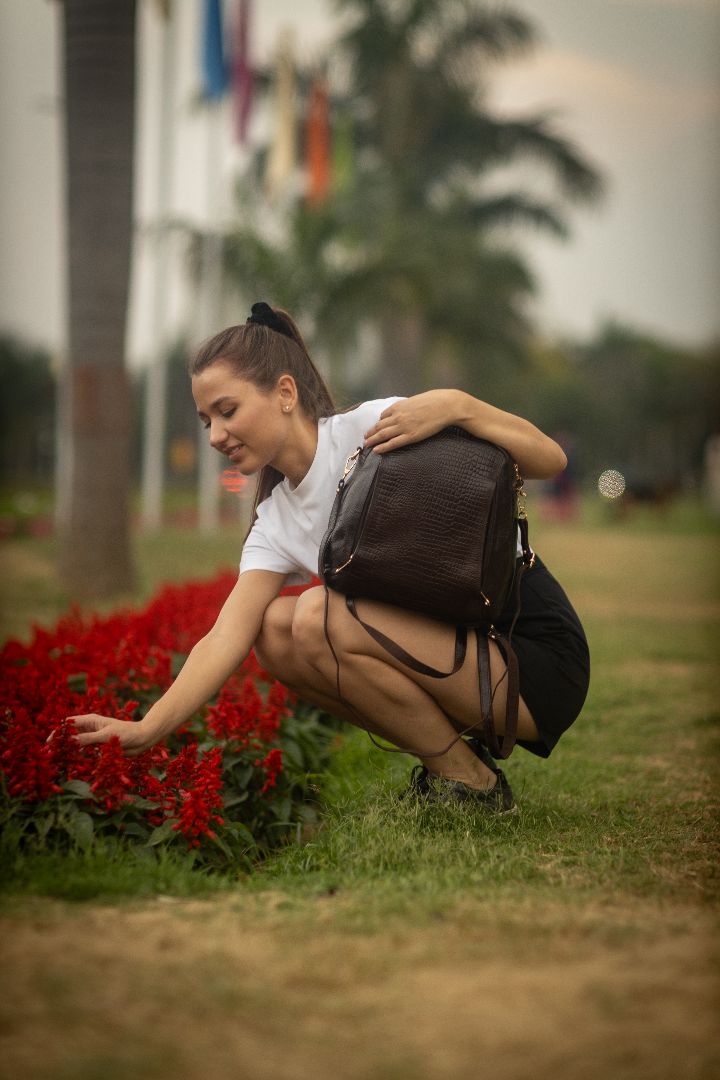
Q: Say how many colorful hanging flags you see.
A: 5